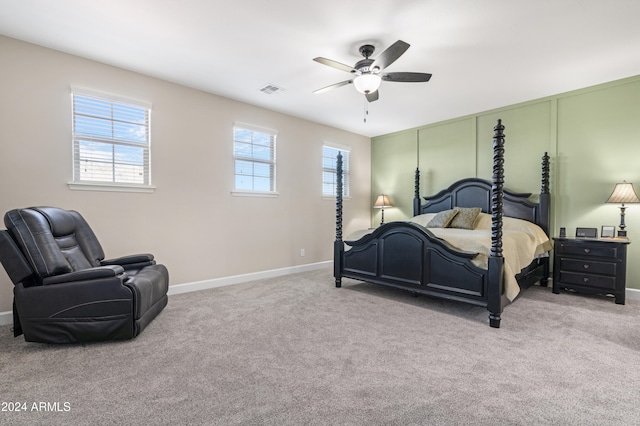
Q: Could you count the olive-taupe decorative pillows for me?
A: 2